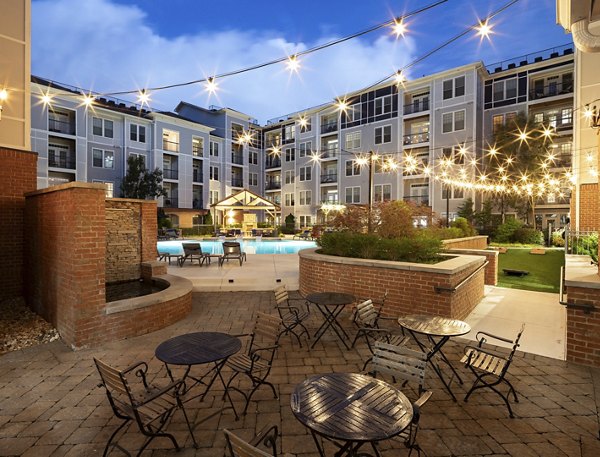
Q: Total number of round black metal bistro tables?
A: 4